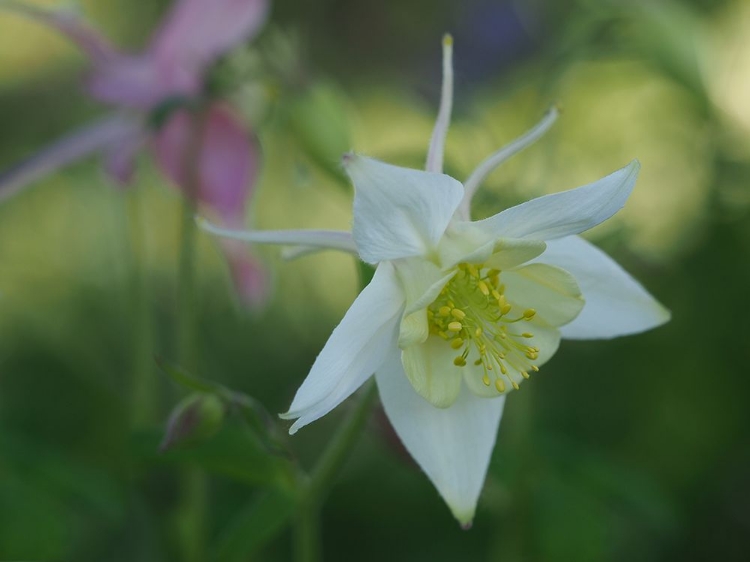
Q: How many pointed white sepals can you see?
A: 5